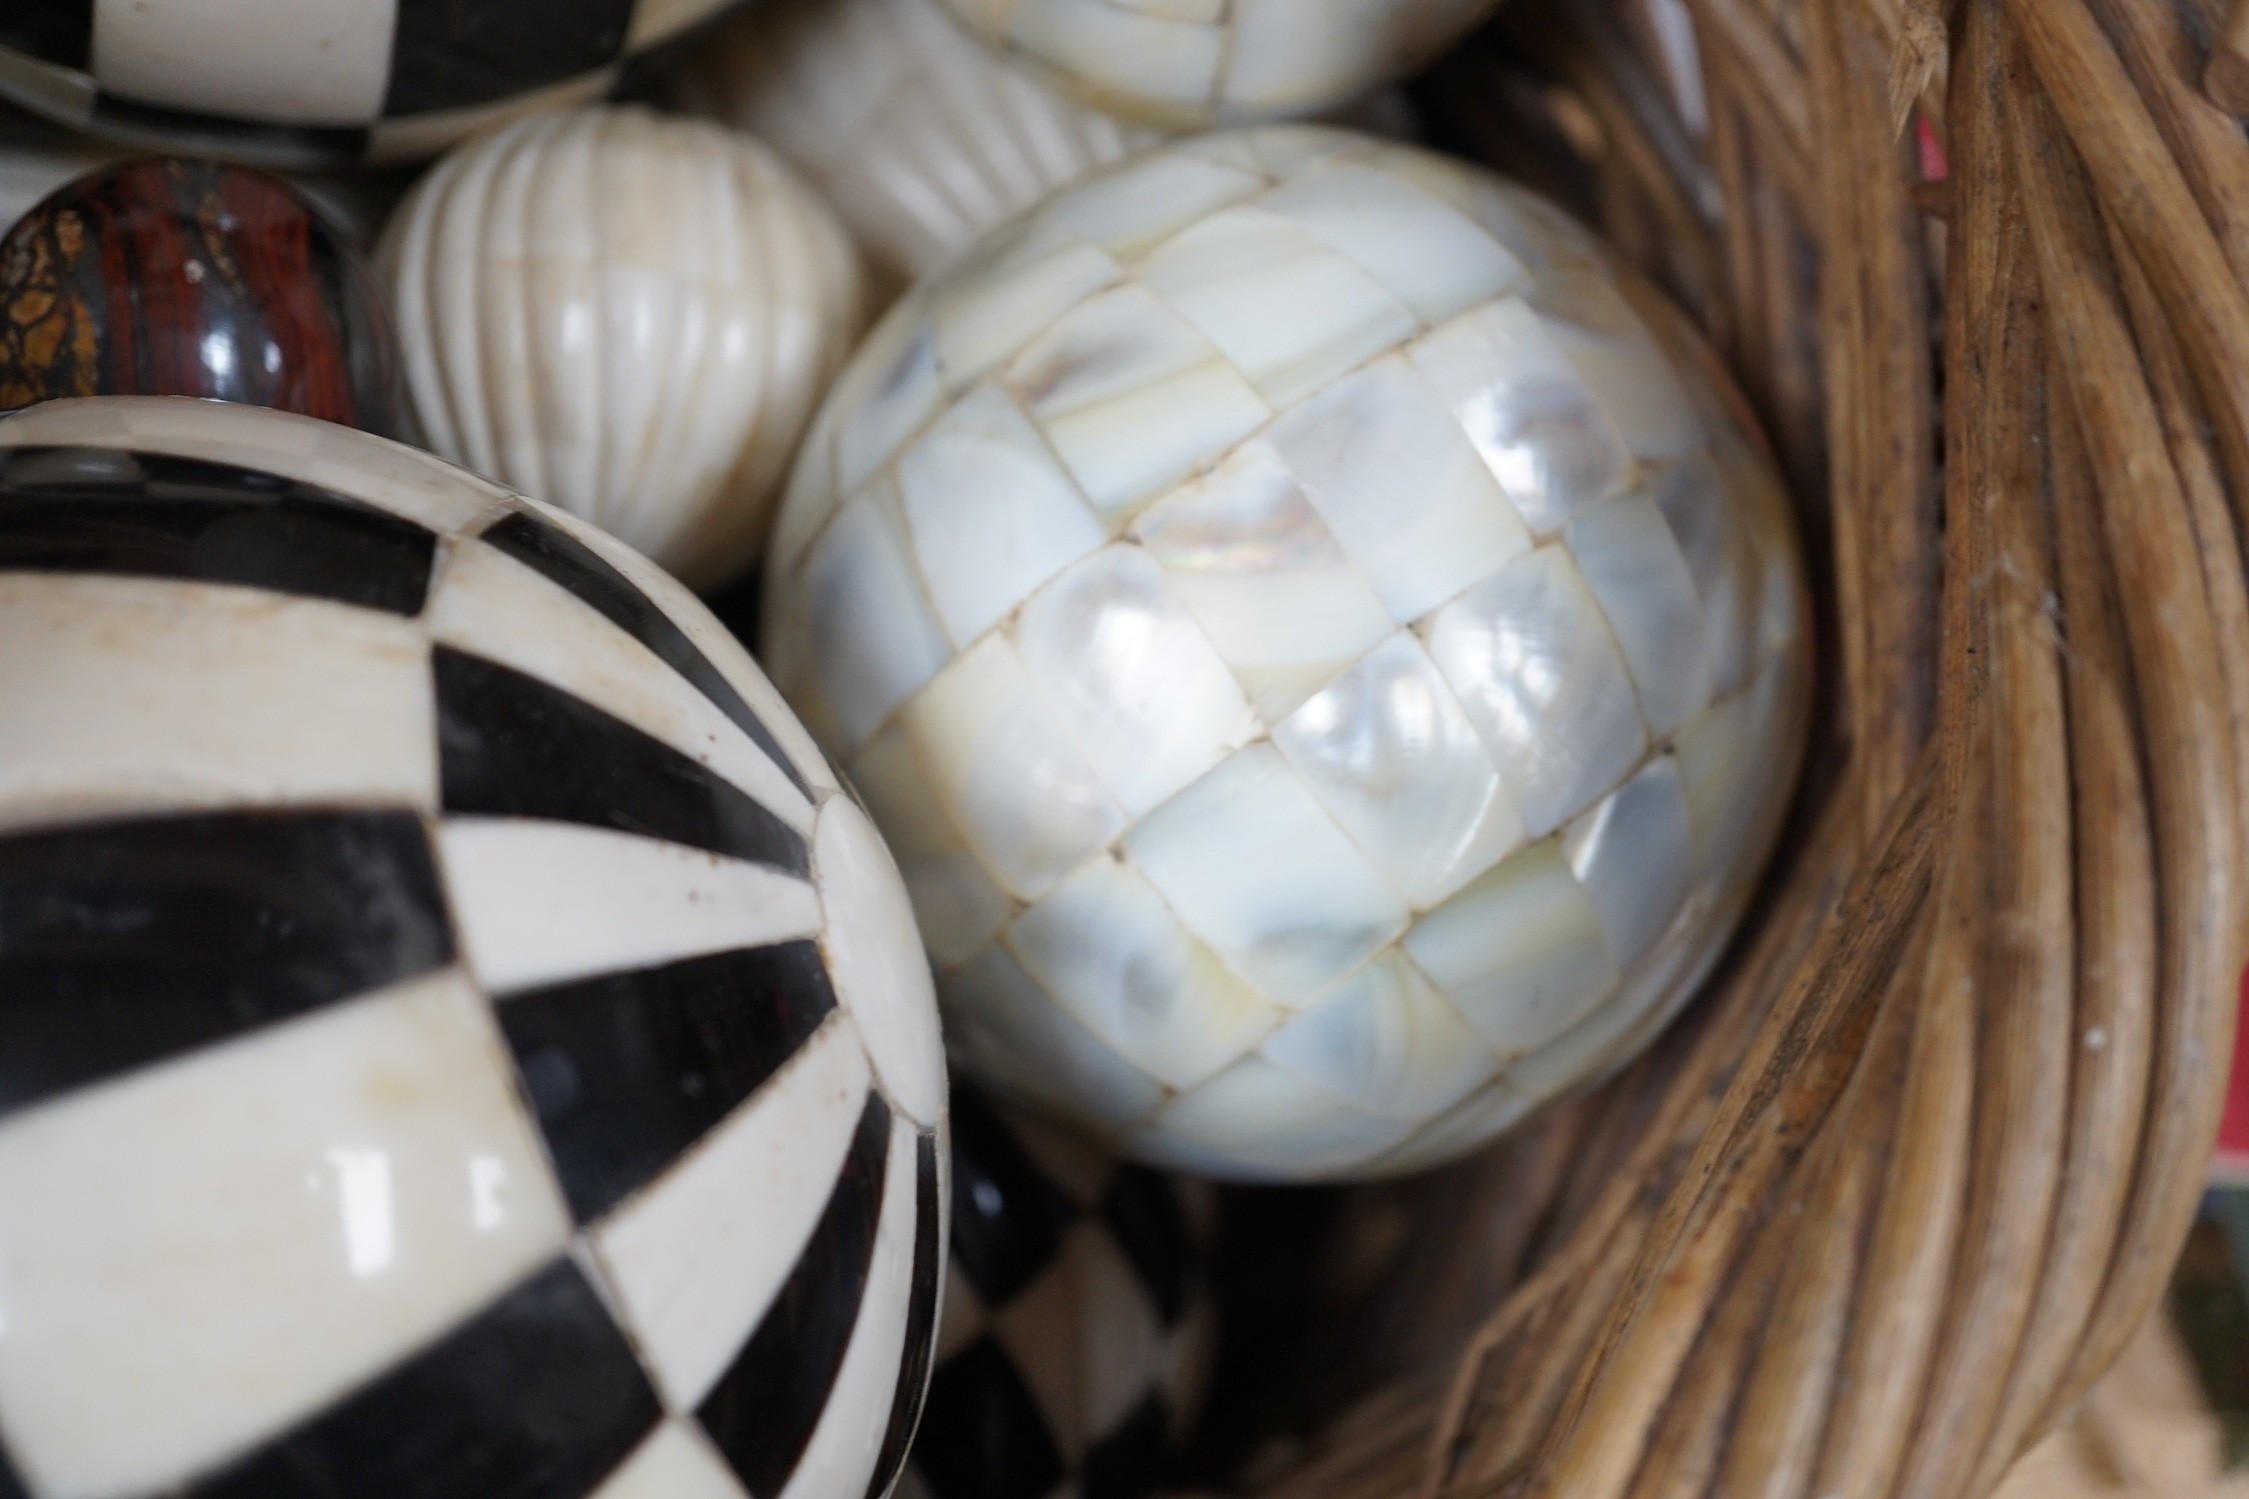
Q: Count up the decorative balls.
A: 8